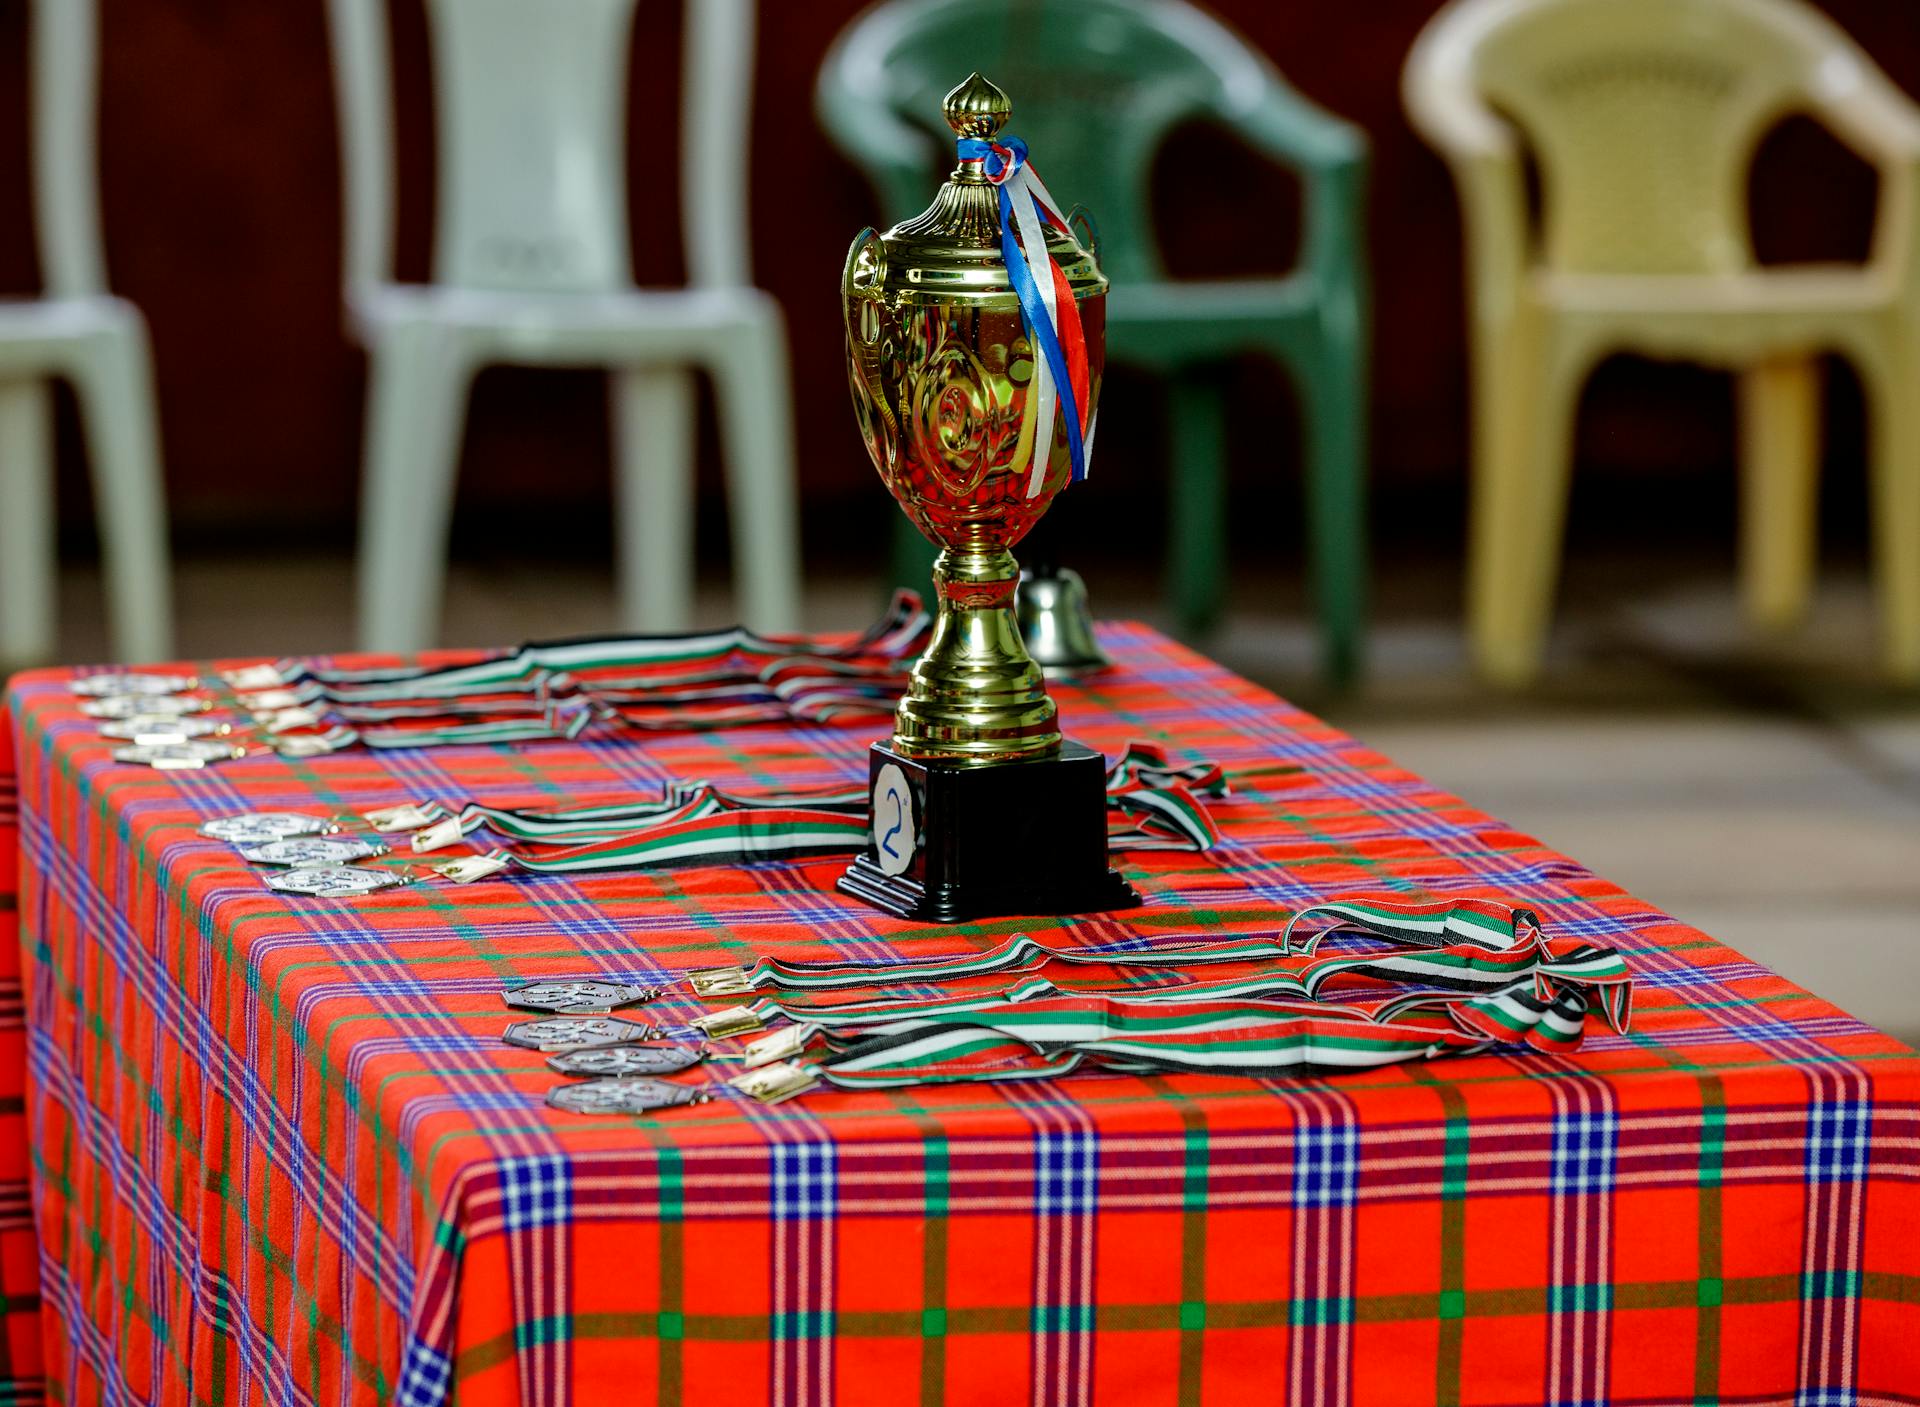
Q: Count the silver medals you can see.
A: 11